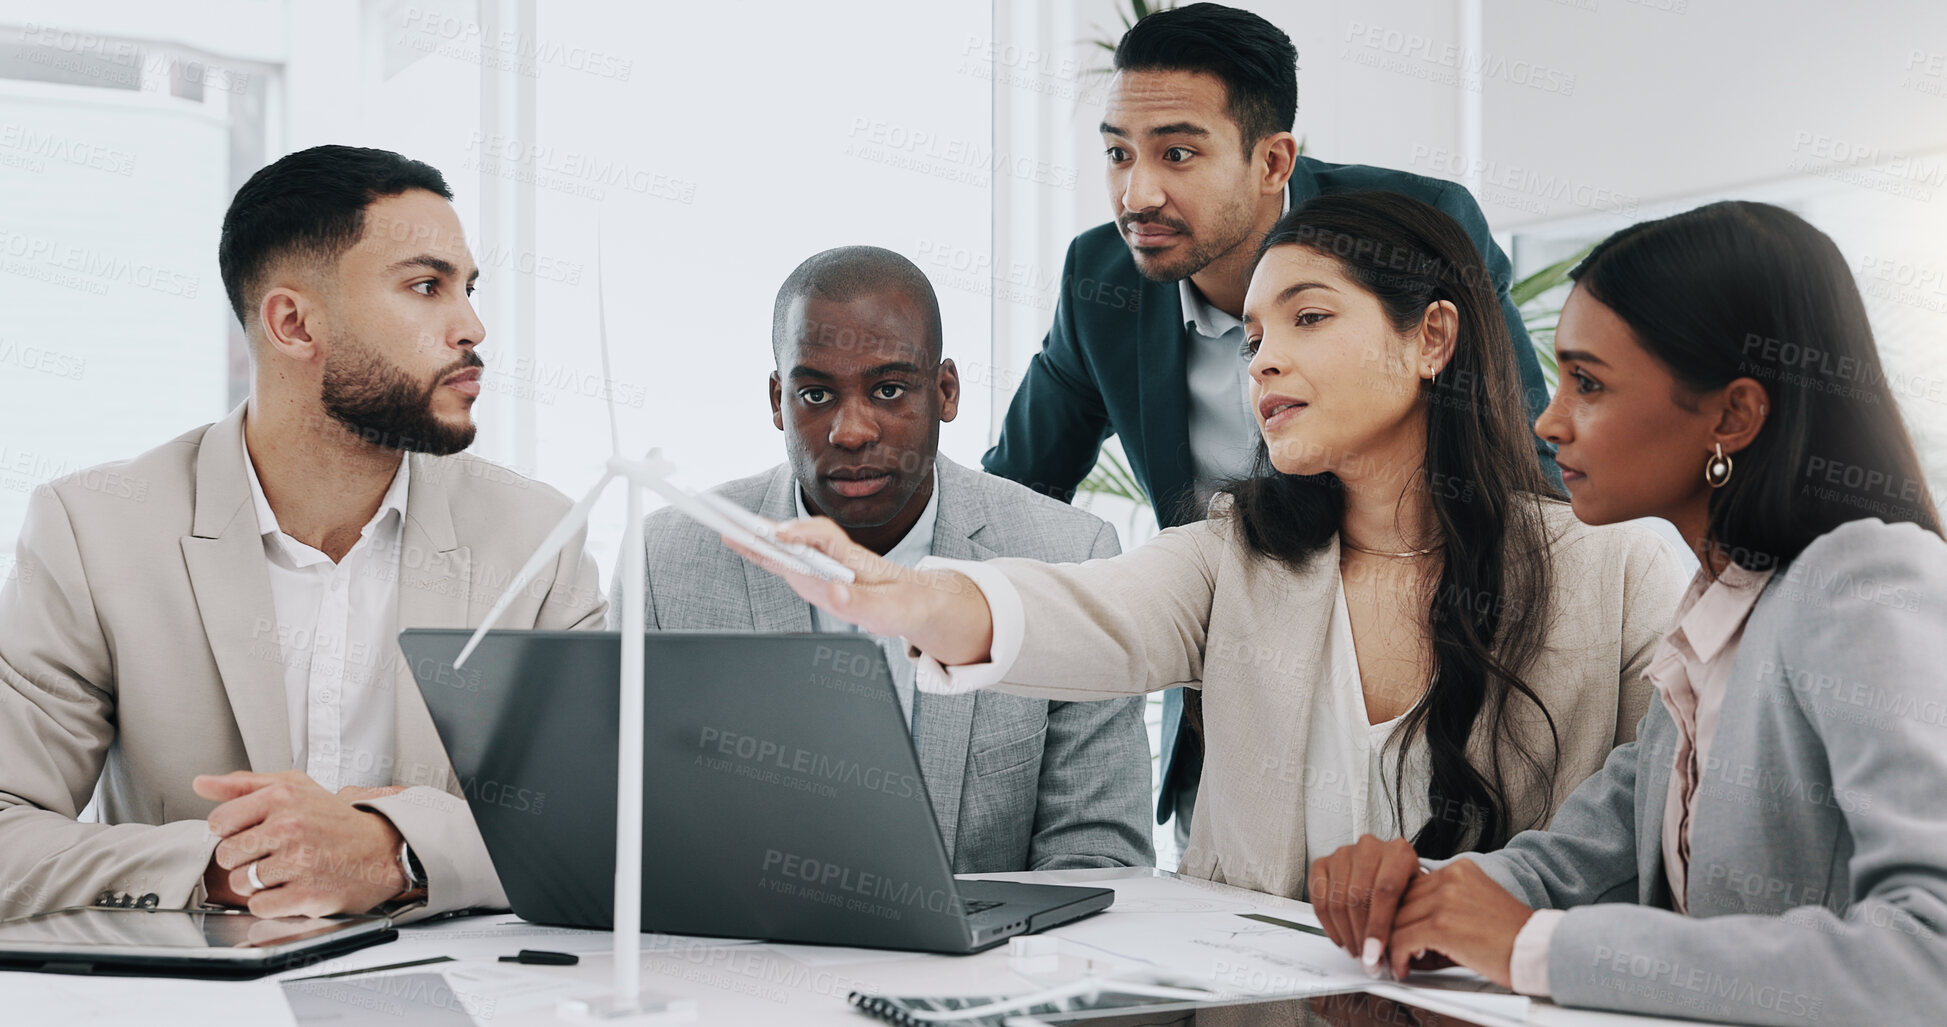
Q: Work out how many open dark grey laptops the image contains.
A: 1